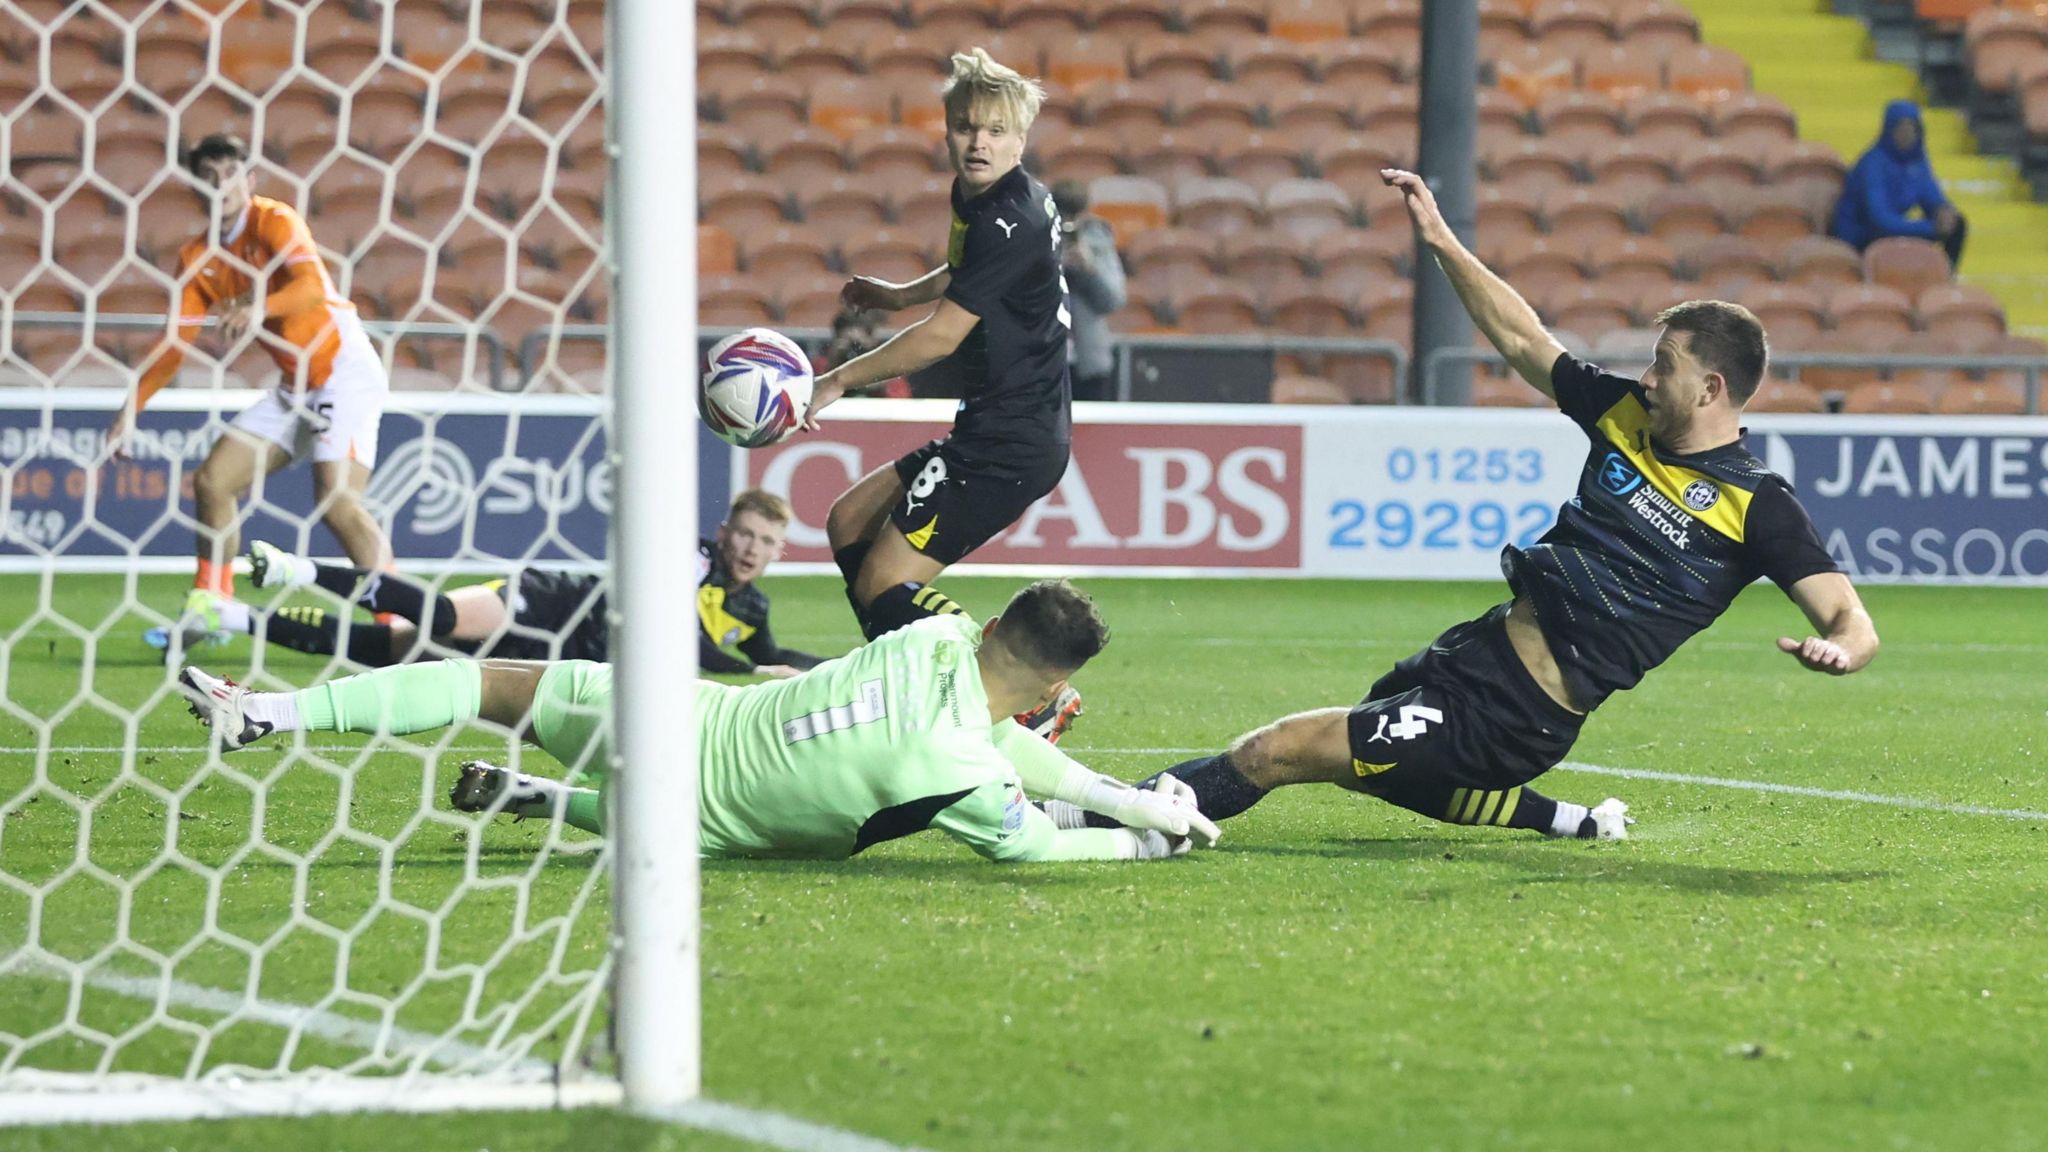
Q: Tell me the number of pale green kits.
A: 1